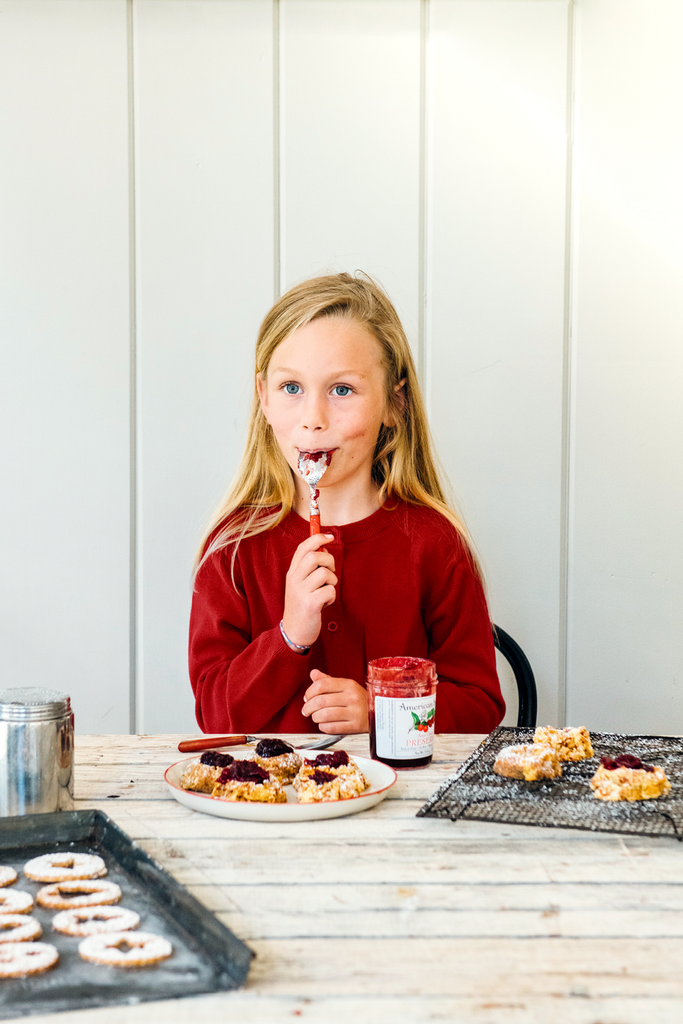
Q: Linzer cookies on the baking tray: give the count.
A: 8